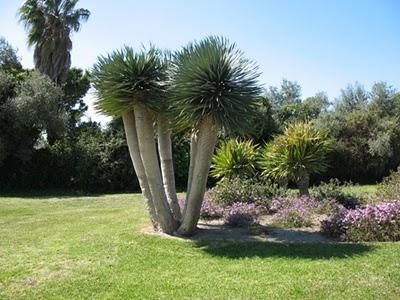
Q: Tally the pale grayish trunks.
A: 5